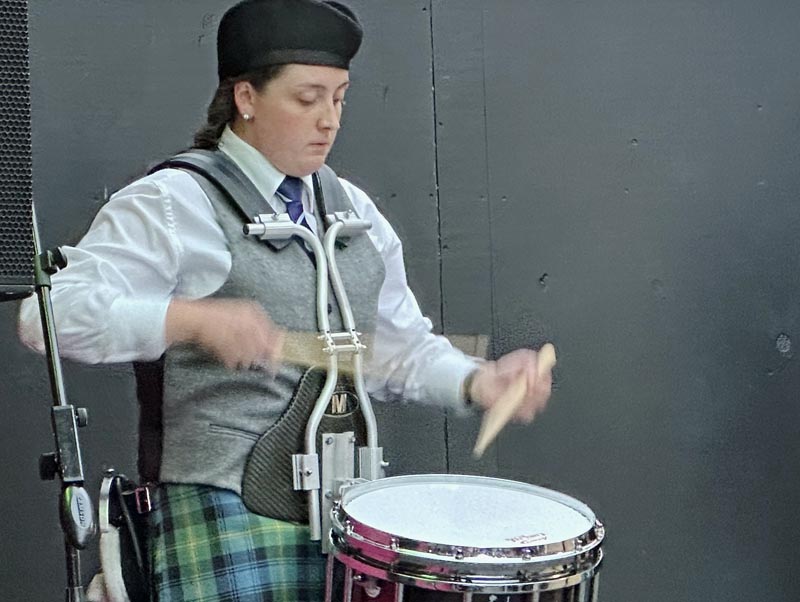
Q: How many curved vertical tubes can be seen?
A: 2